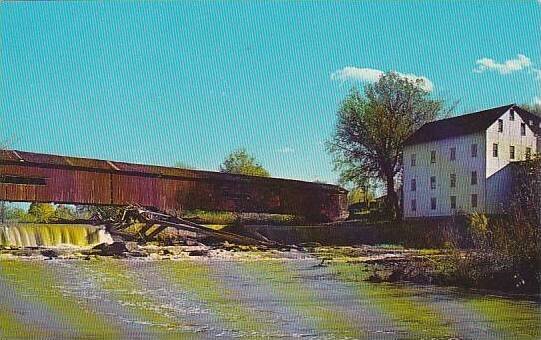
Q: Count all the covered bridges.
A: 1